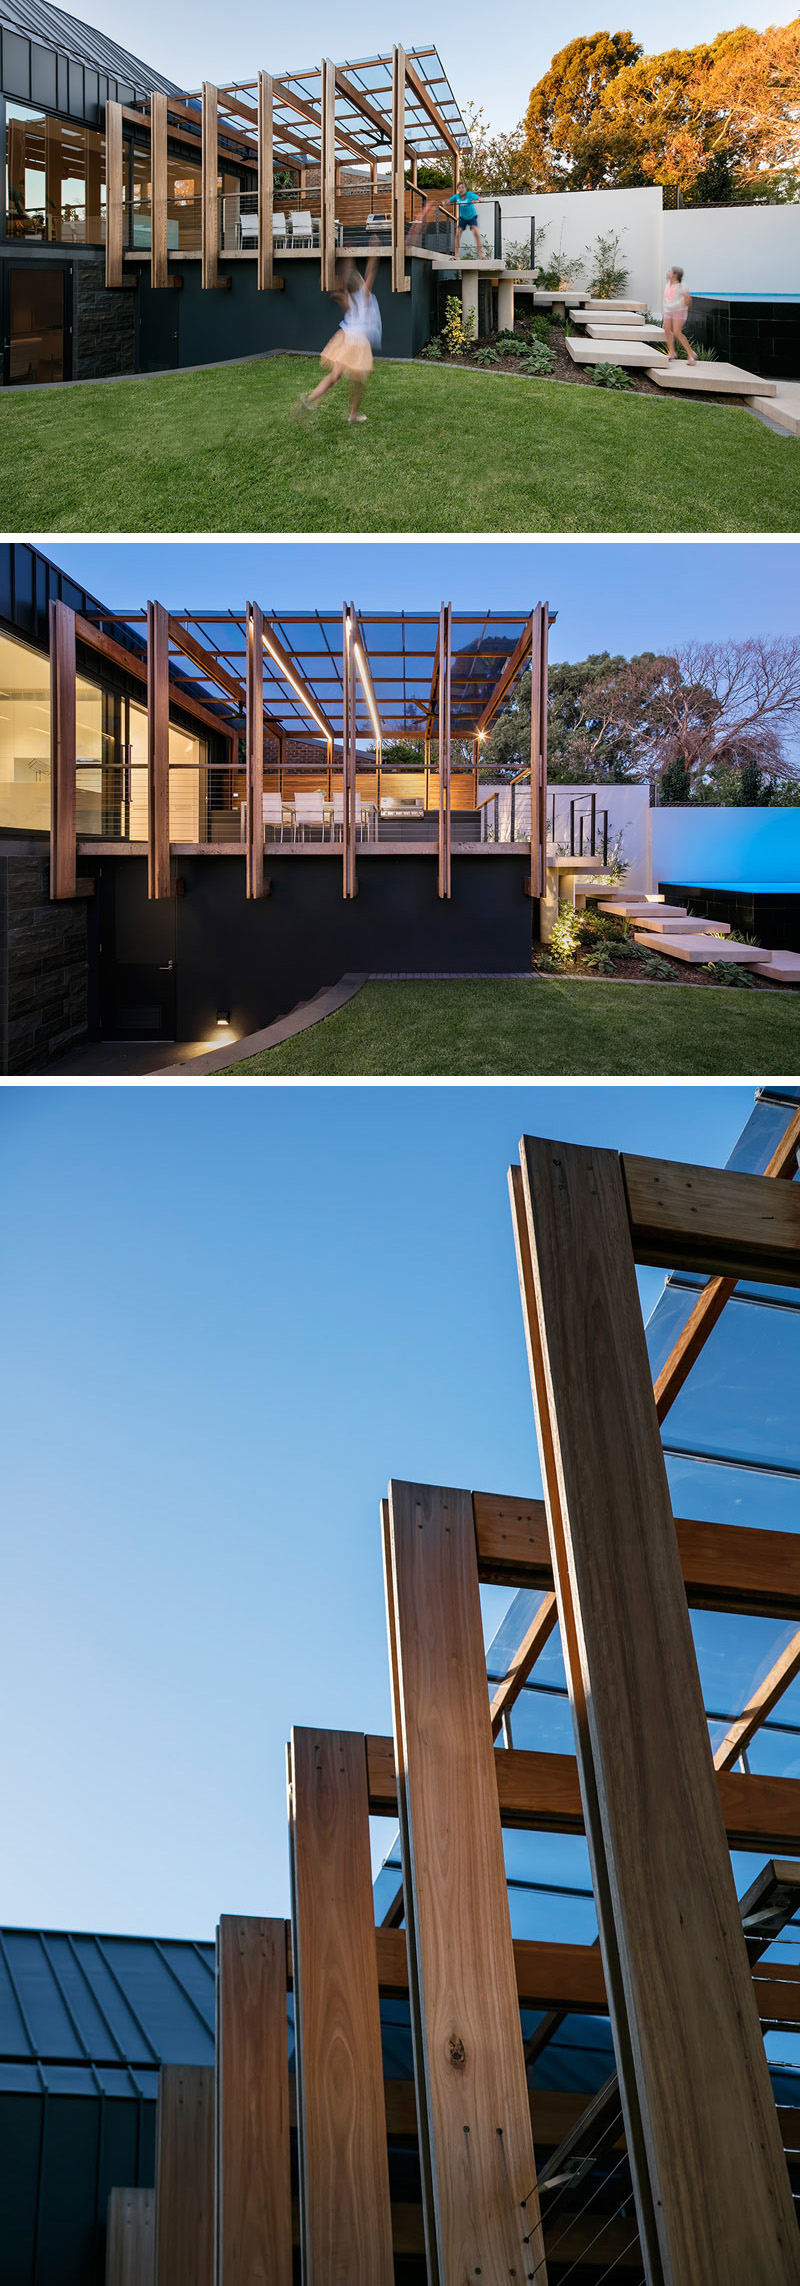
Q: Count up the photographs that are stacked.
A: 3